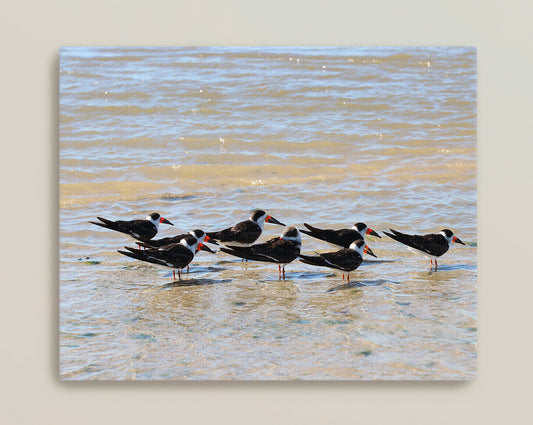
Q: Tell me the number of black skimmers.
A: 8